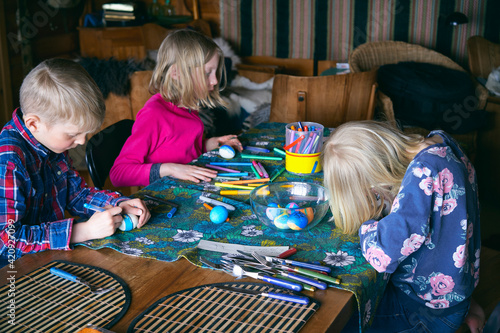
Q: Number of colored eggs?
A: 8